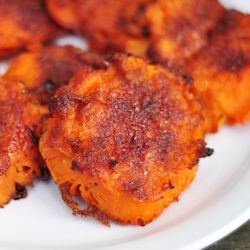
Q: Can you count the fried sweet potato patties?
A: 7